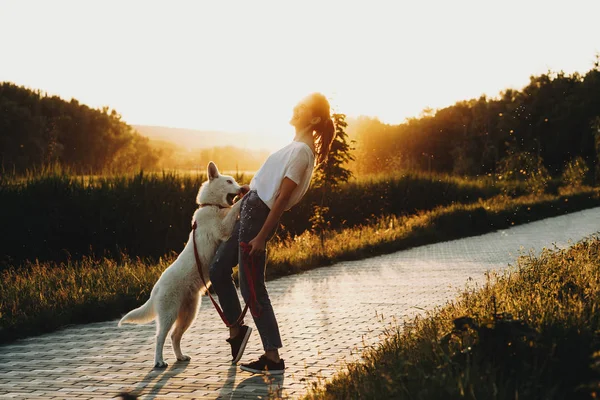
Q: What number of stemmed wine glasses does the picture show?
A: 0